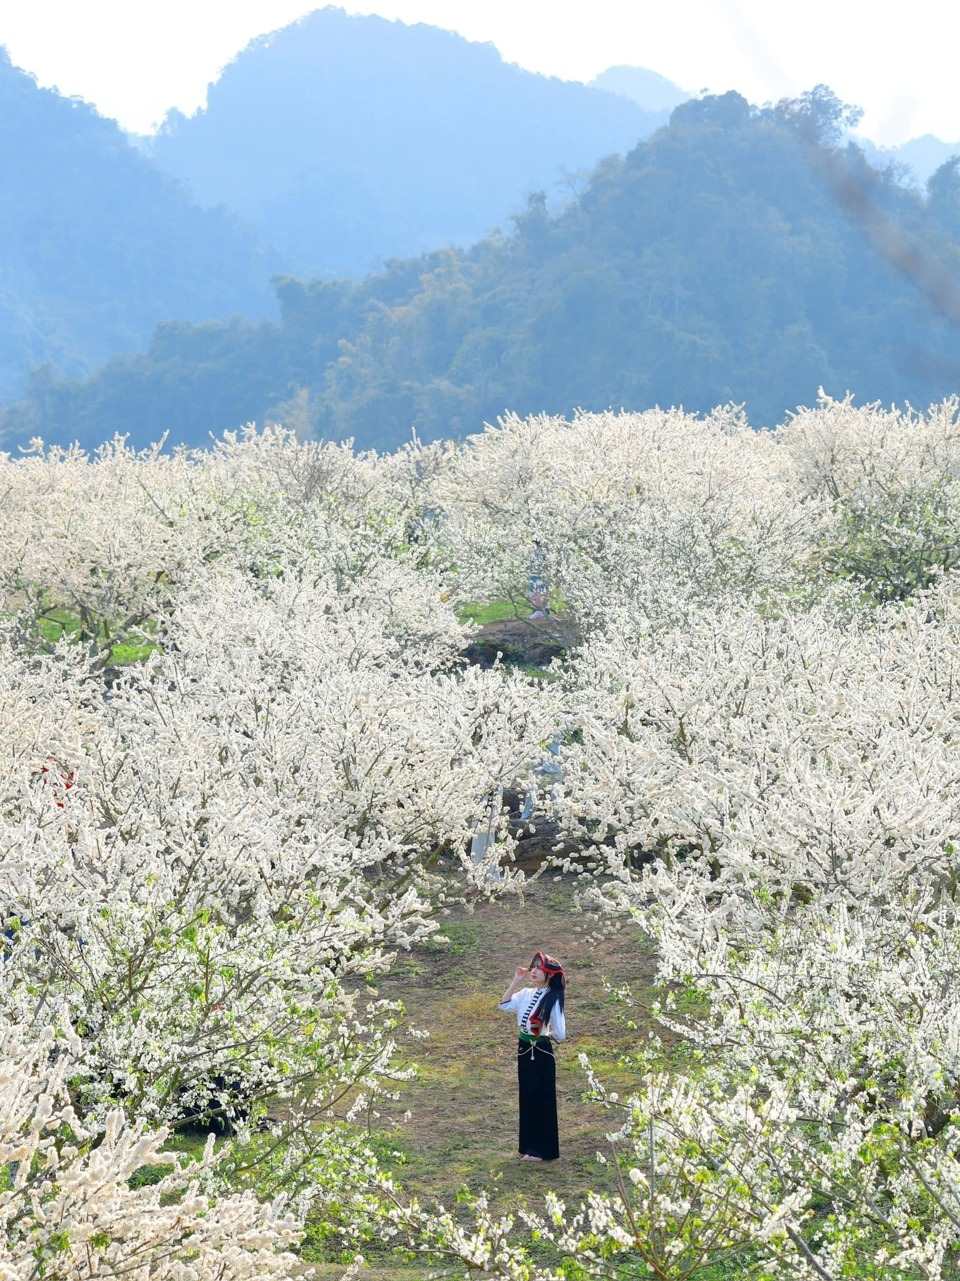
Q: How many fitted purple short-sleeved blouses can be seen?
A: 0